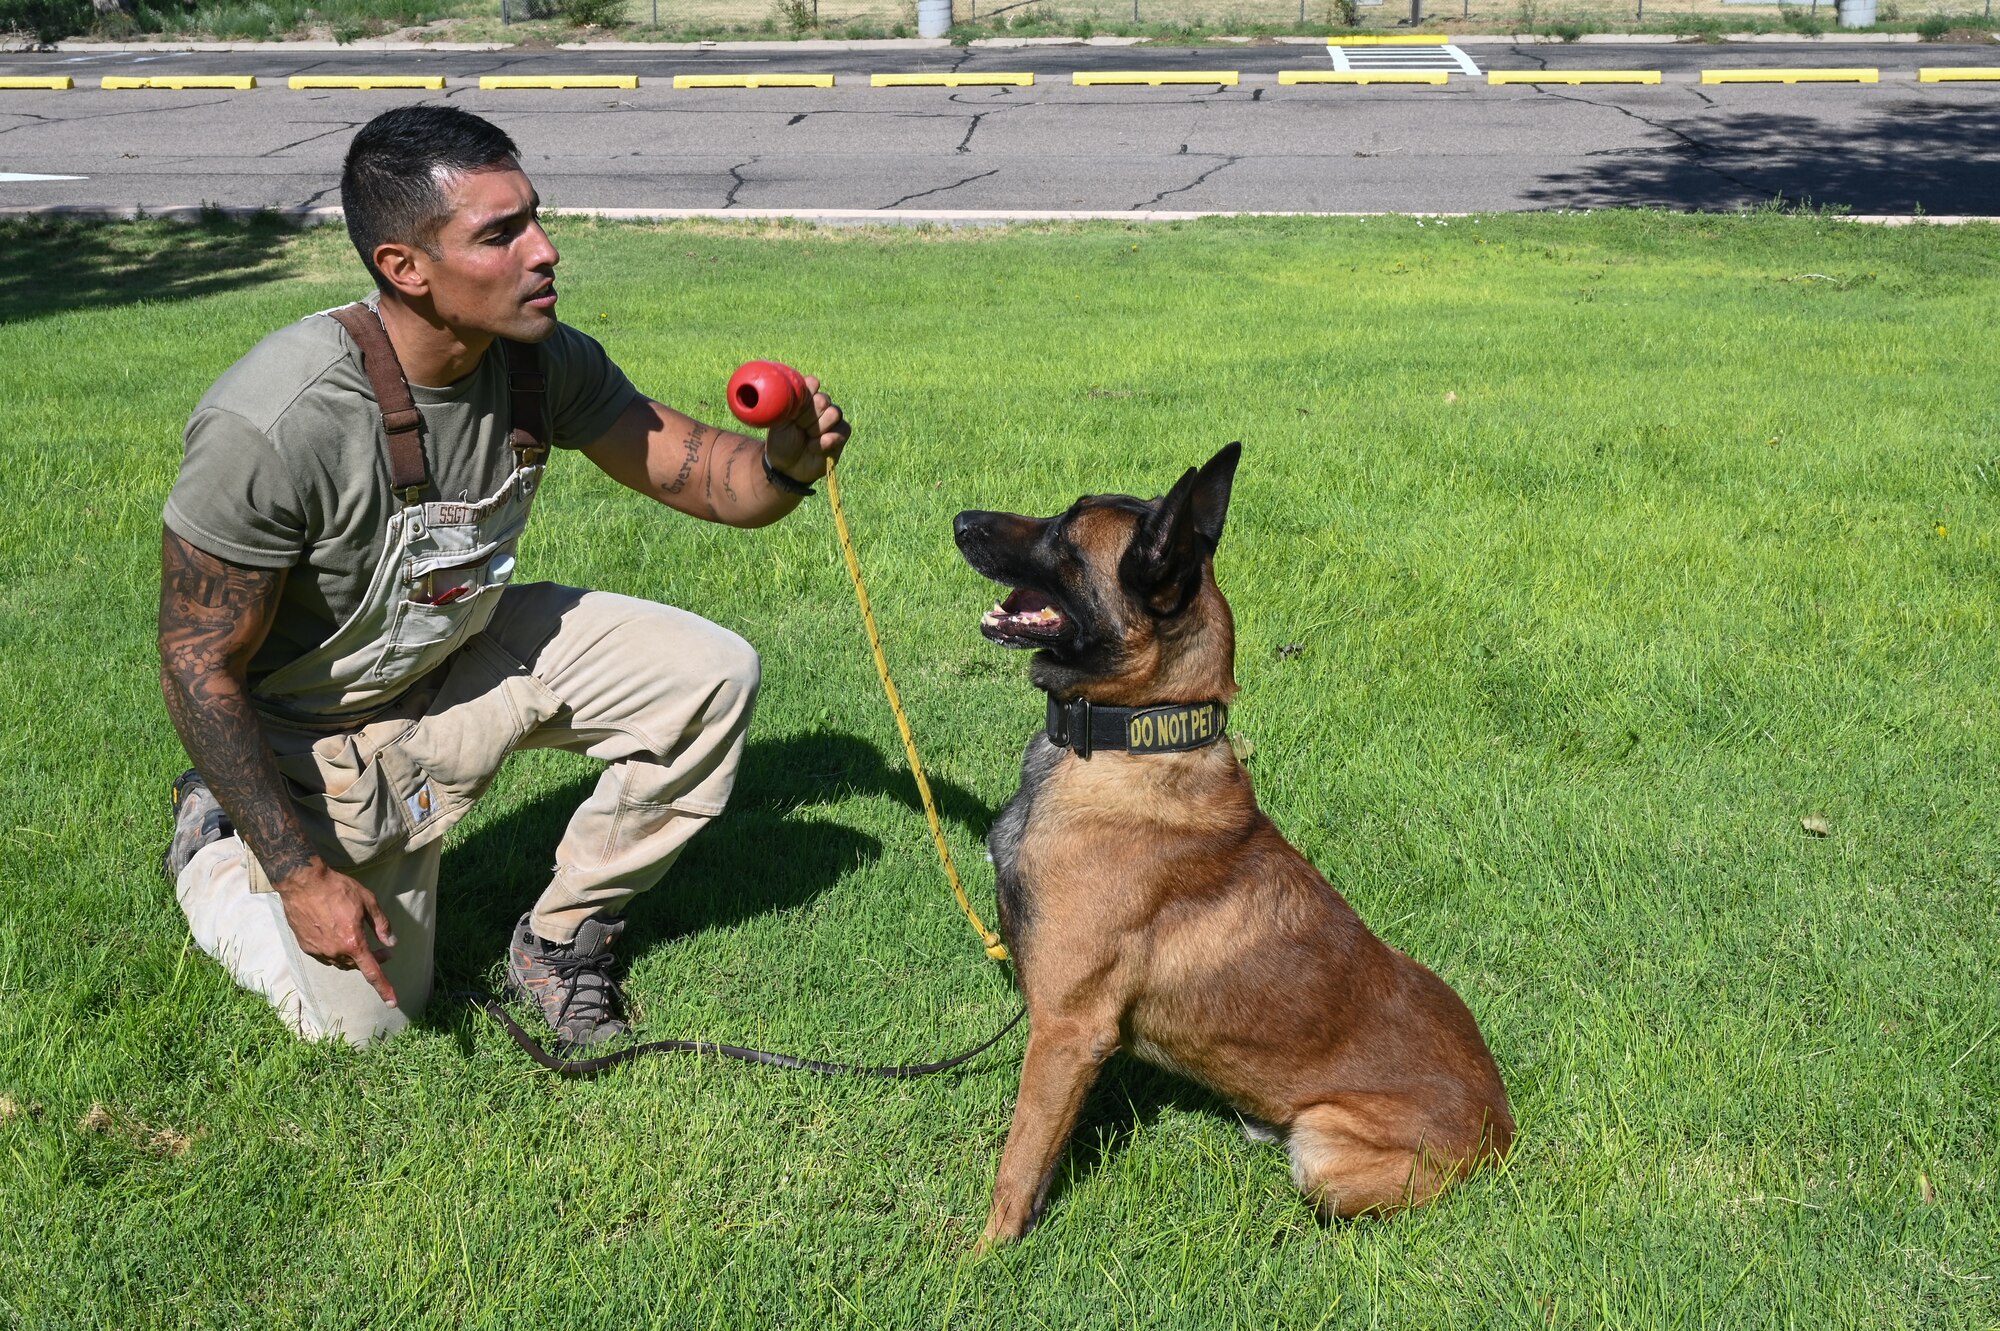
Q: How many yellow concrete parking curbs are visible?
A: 11